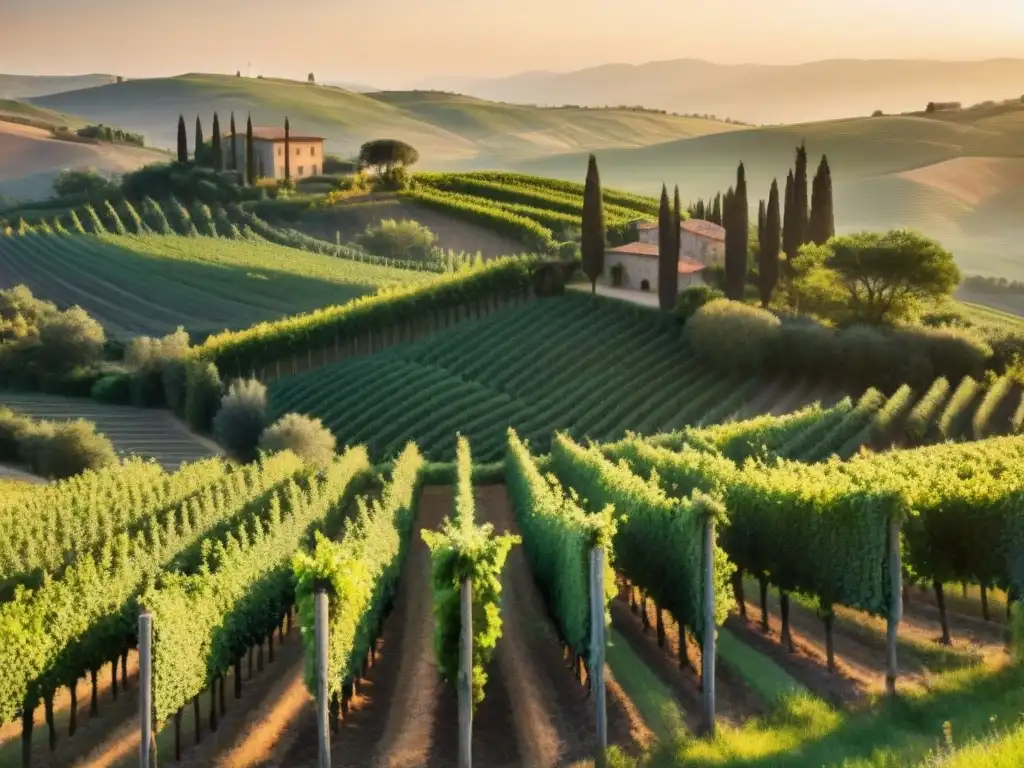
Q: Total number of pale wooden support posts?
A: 6